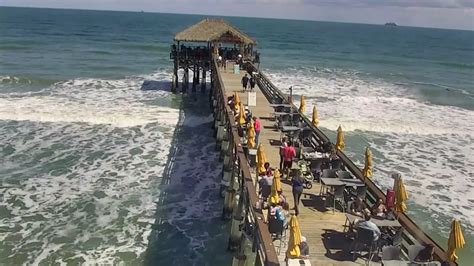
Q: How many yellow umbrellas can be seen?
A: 12